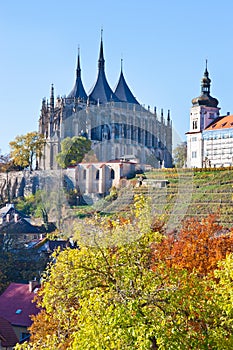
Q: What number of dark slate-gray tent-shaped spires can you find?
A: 3